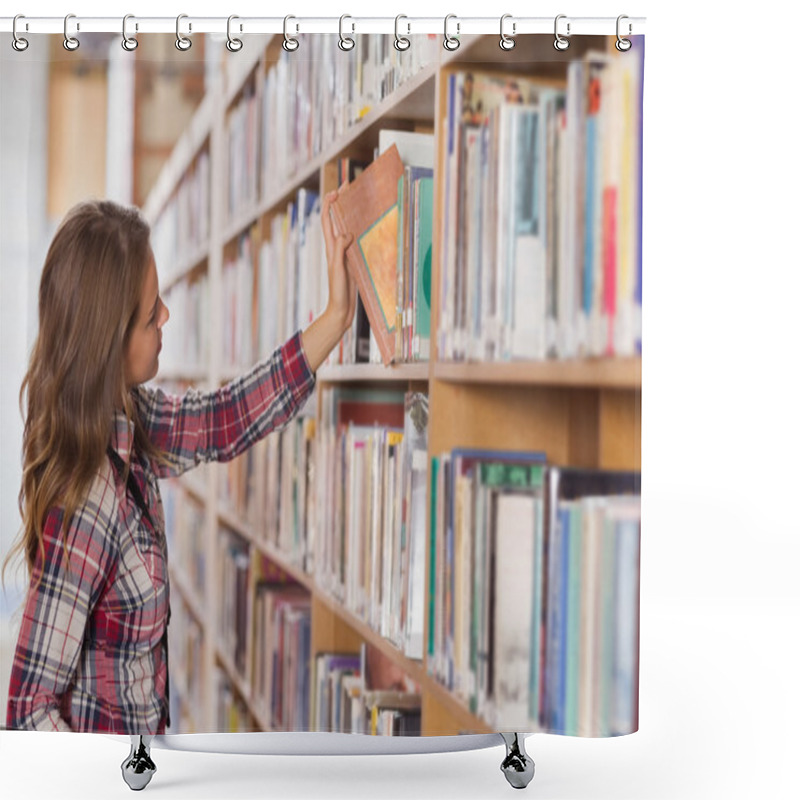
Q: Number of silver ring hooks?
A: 12